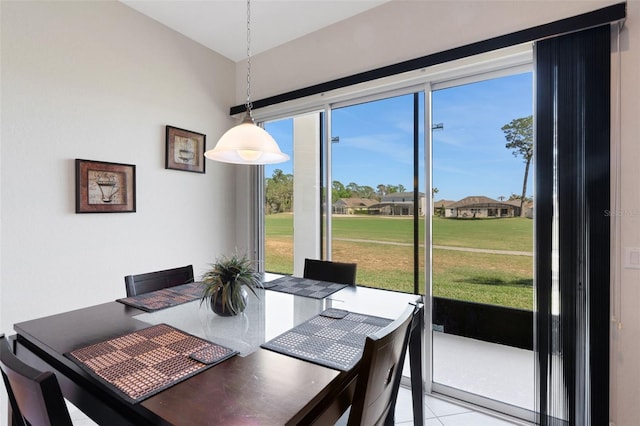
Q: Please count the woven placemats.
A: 4